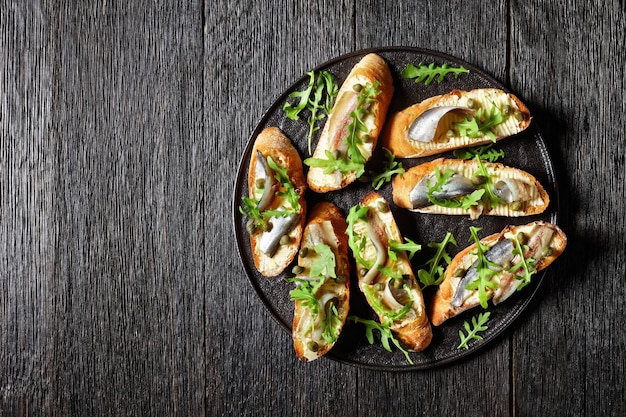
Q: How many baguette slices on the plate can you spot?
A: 7